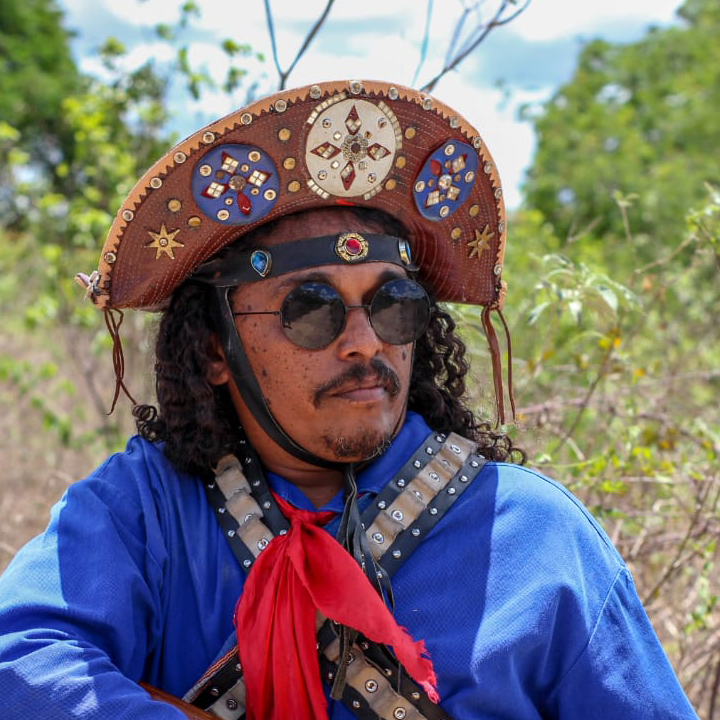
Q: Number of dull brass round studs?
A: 10